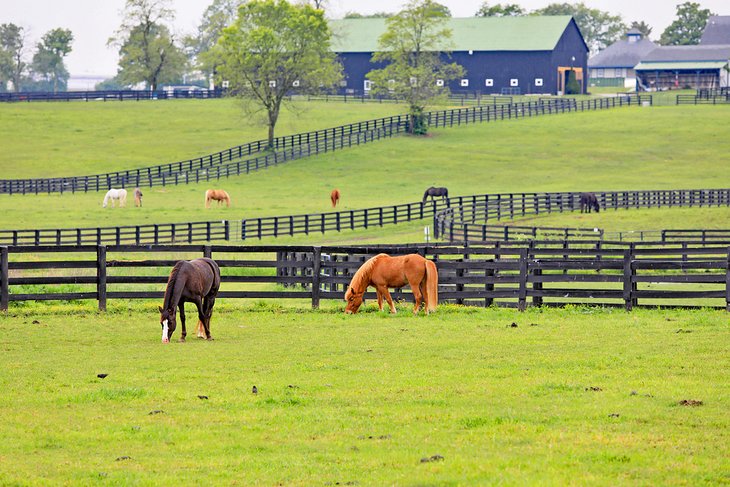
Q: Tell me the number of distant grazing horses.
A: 6